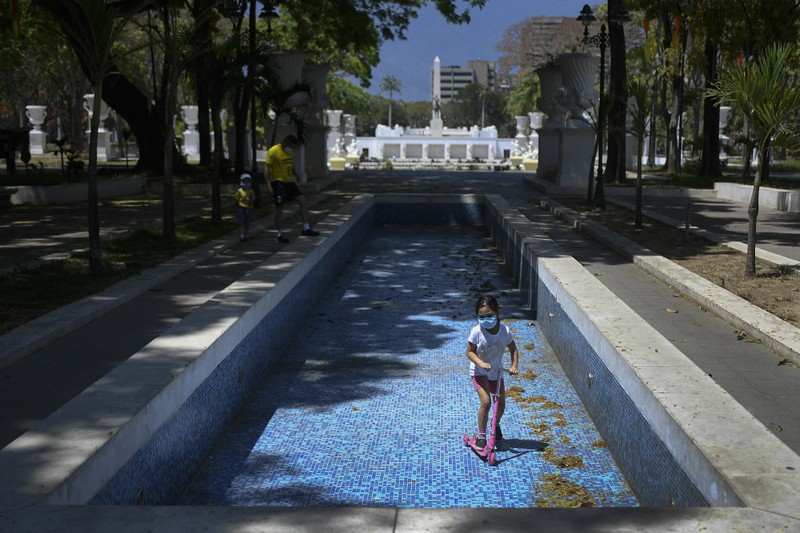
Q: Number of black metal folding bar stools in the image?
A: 0